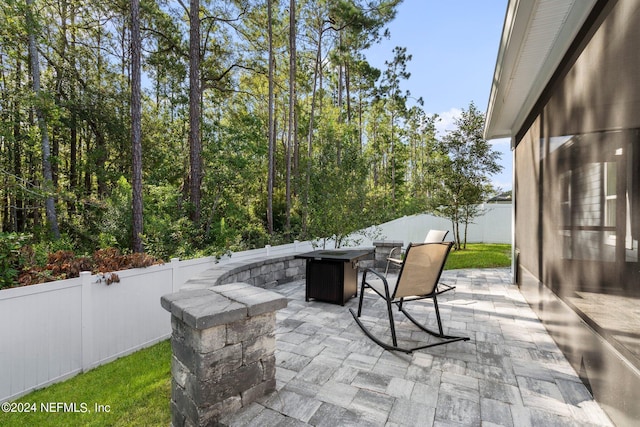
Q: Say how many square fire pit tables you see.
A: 1